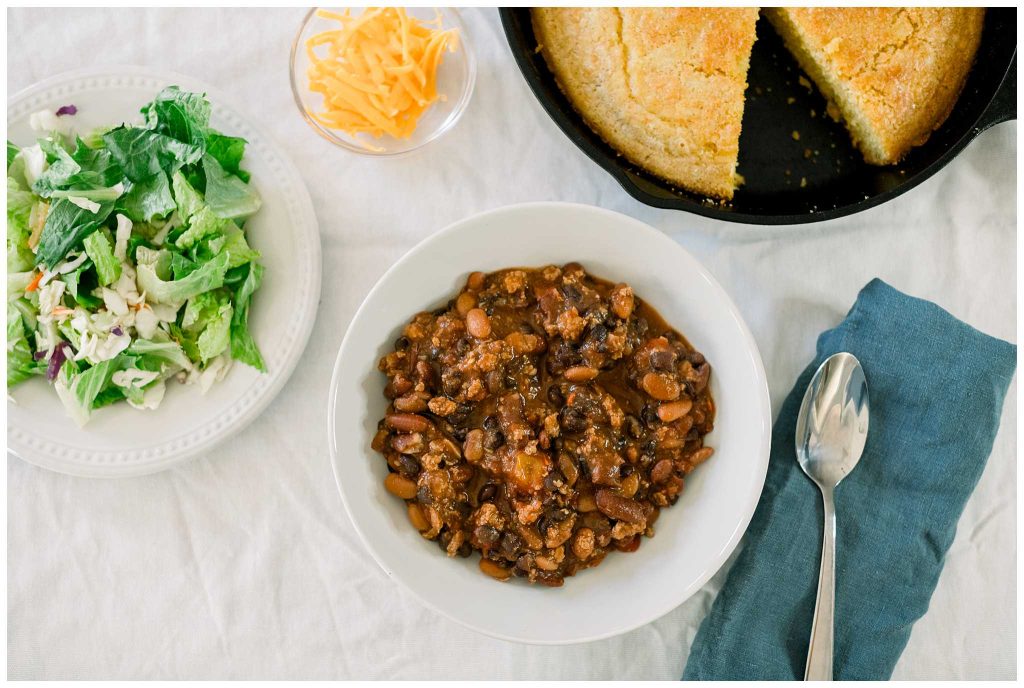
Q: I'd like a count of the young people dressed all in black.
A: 0